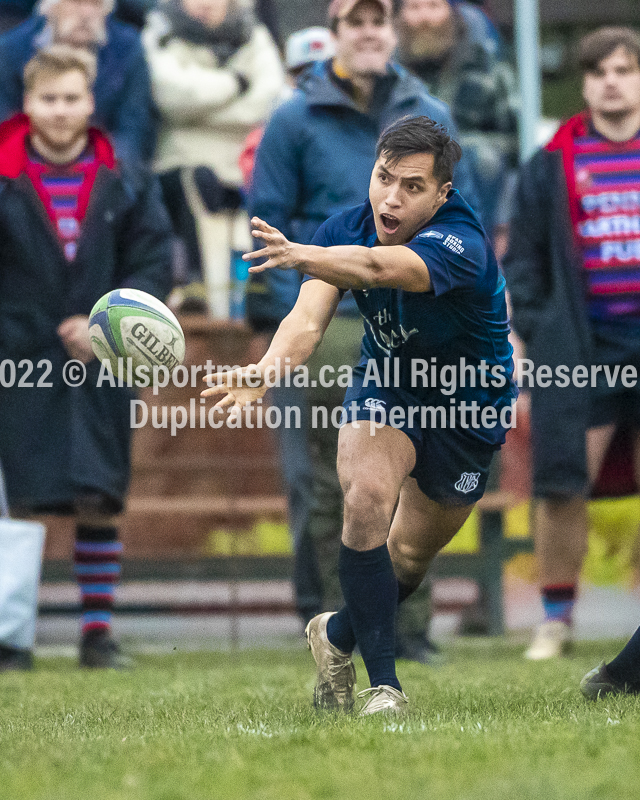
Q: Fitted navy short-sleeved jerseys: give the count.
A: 1